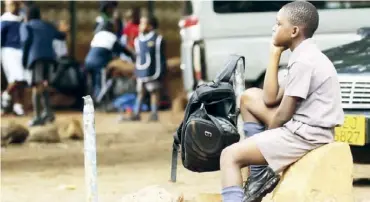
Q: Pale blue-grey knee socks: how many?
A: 2